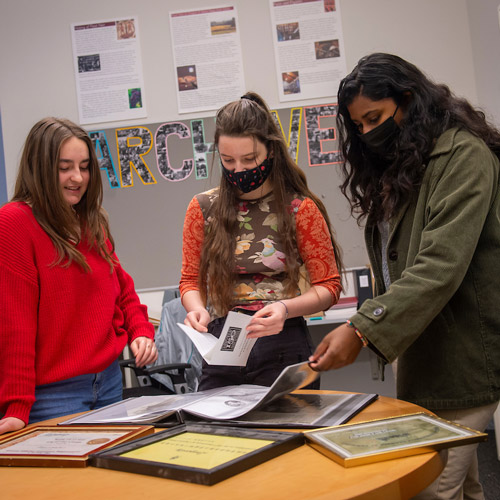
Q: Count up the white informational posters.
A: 3